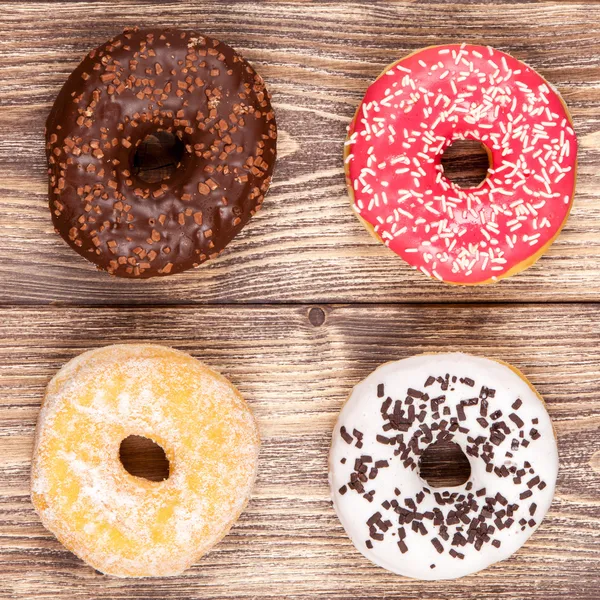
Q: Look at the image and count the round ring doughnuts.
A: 4